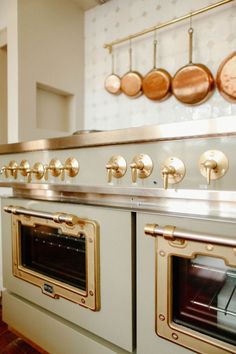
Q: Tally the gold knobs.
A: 9